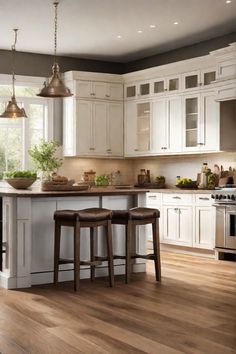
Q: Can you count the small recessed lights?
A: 5